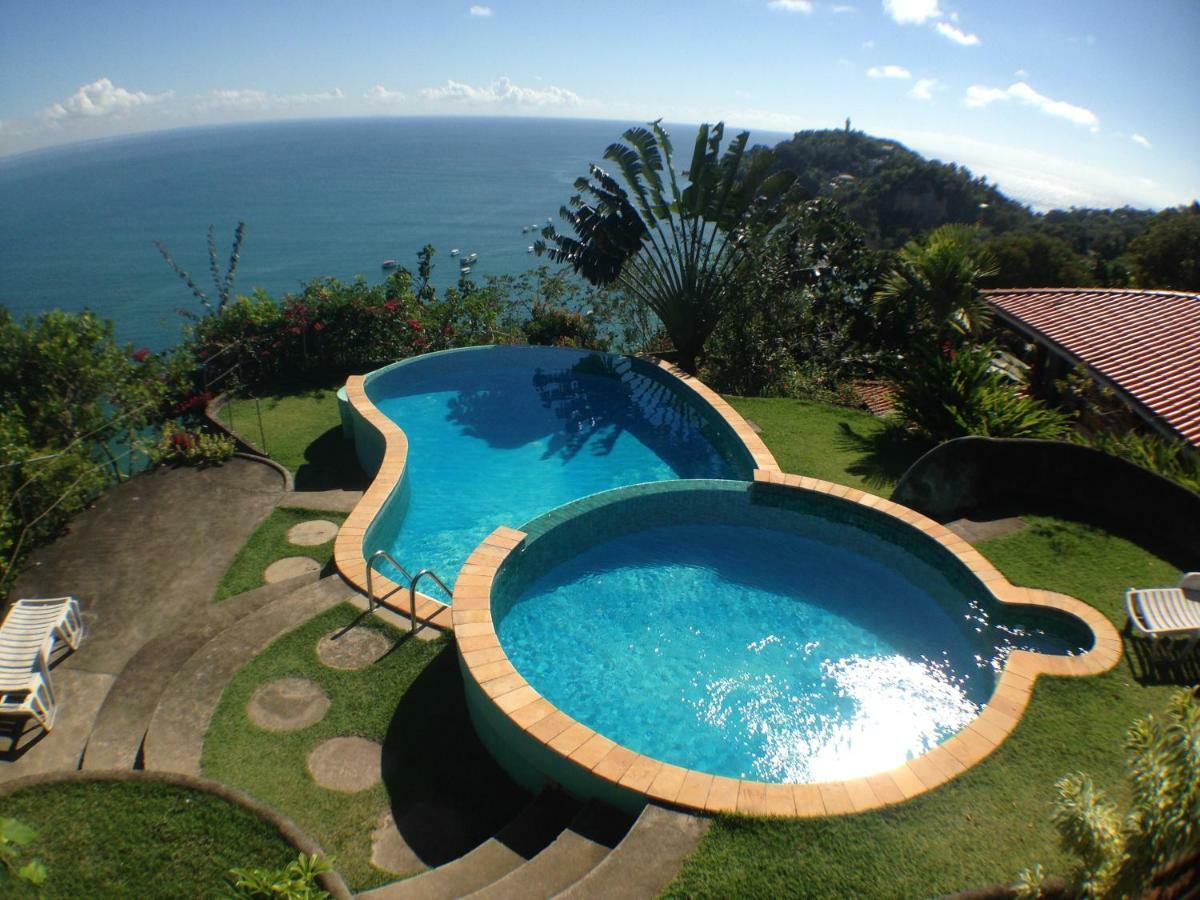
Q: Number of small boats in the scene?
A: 8